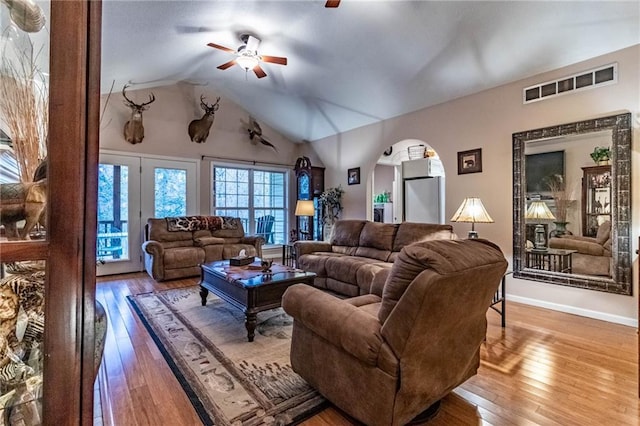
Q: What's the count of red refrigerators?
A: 0